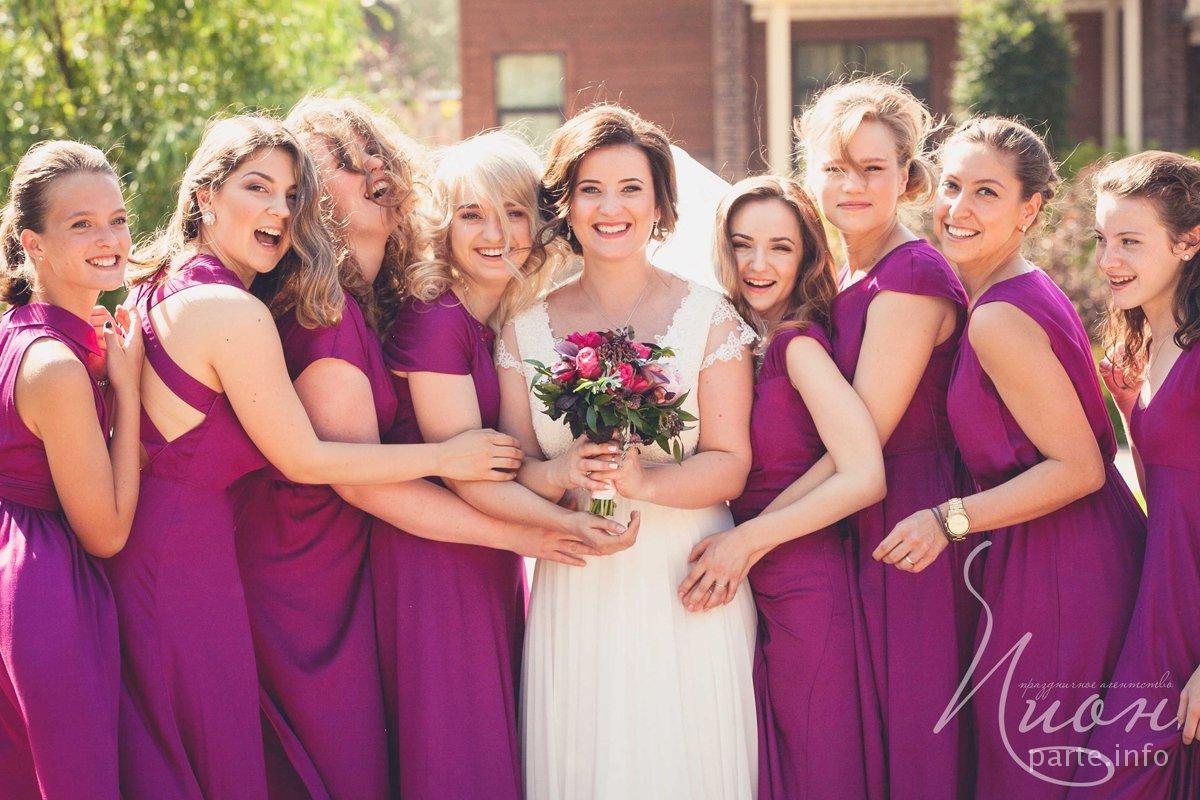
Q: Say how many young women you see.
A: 9